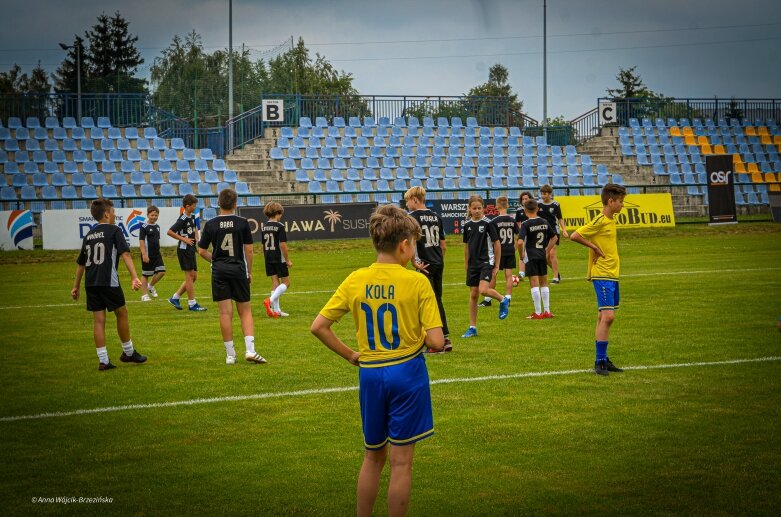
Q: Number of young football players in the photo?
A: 13